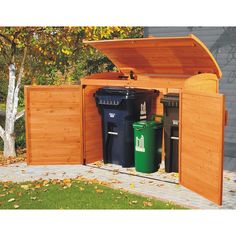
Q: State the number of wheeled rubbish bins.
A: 3